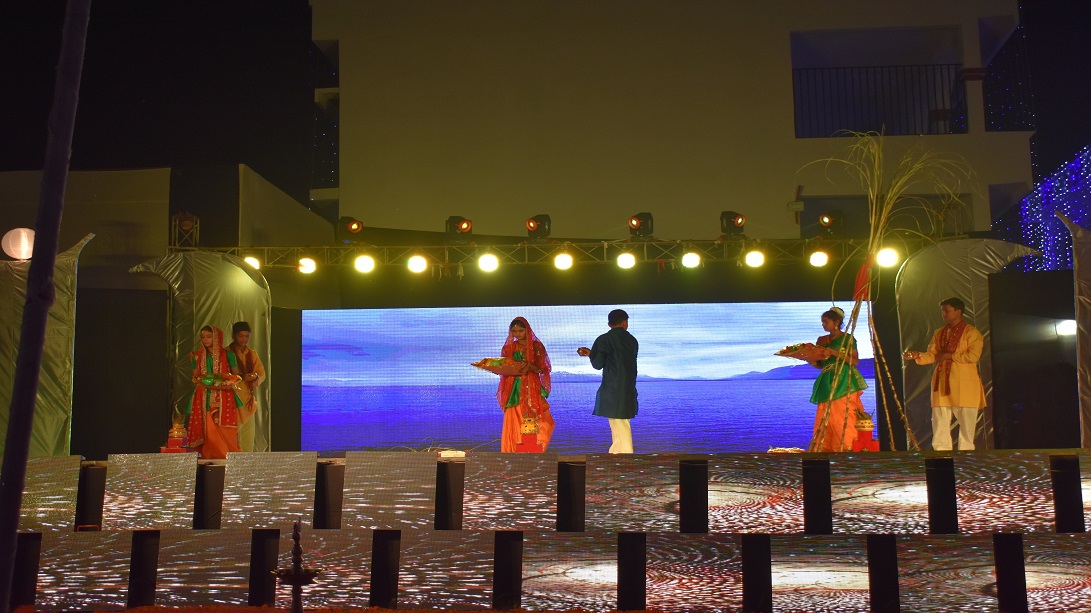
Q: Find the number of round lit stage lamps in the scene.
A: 11